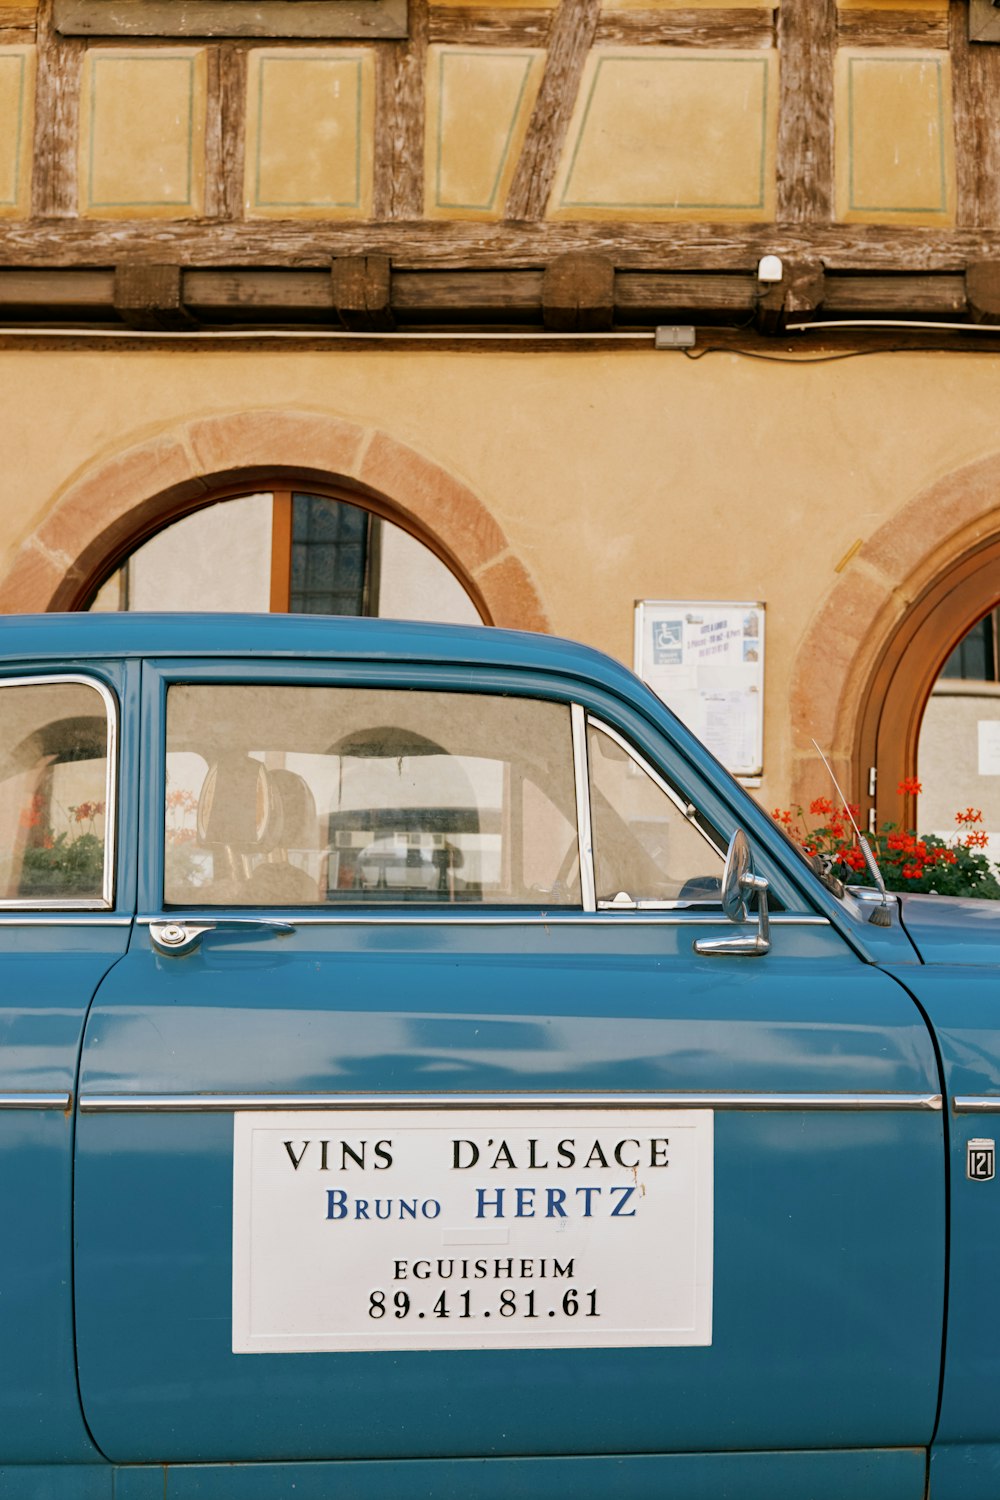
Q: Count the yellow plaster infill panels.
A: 6